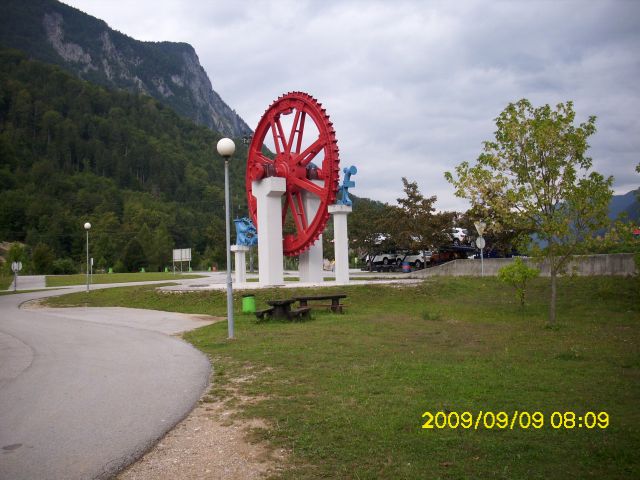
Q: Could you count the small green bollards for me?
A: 5